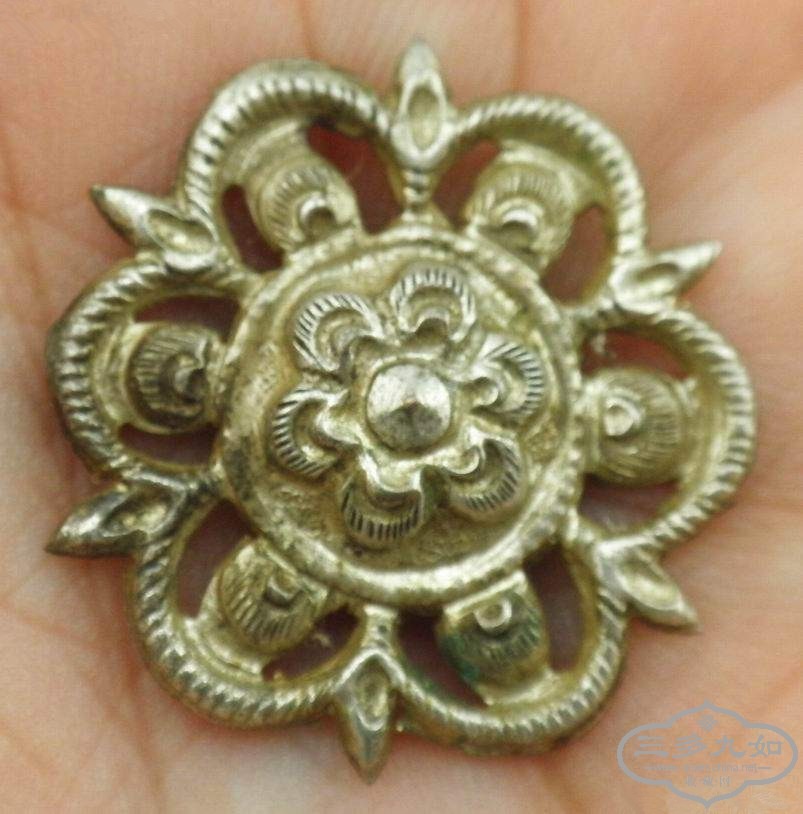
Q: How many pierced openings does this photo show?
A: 12